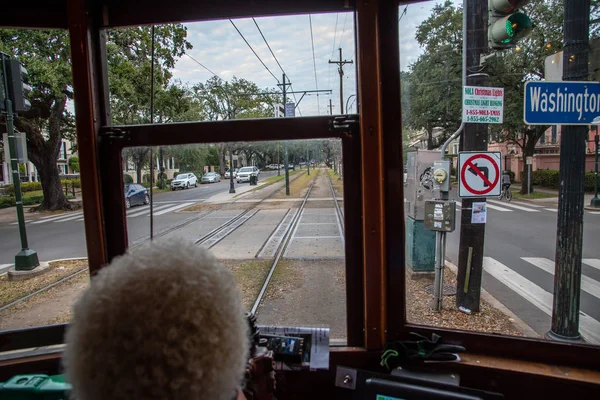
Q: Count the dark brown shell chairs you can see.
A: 0